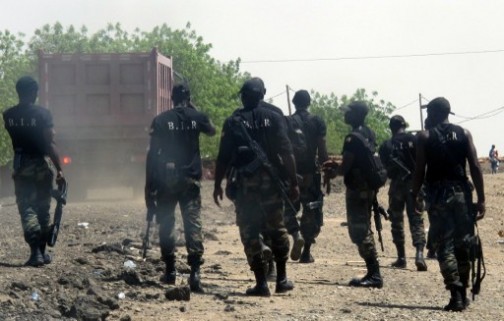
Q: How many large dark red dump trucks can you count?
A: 1